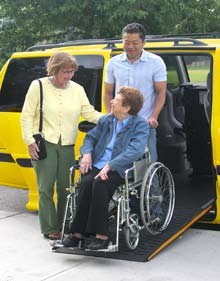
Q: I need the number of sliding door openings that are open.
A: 1